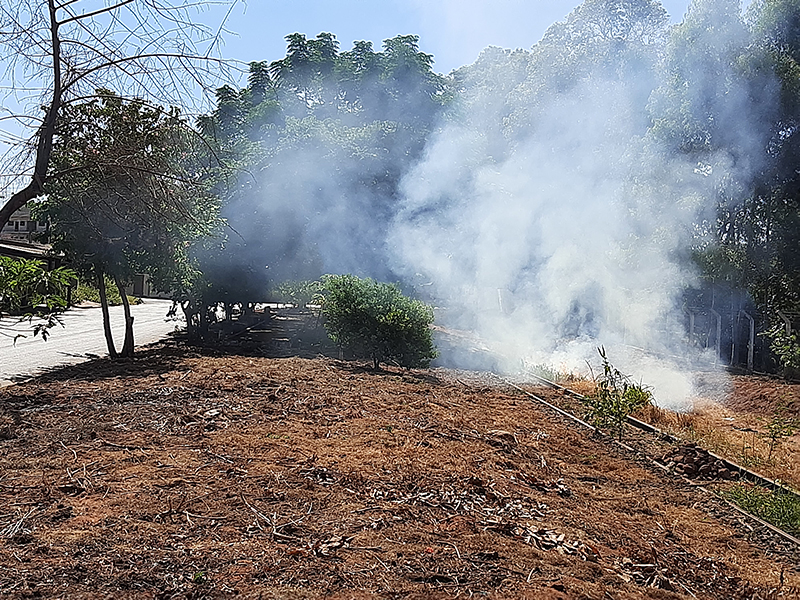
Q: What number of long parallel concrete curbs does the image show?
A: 2